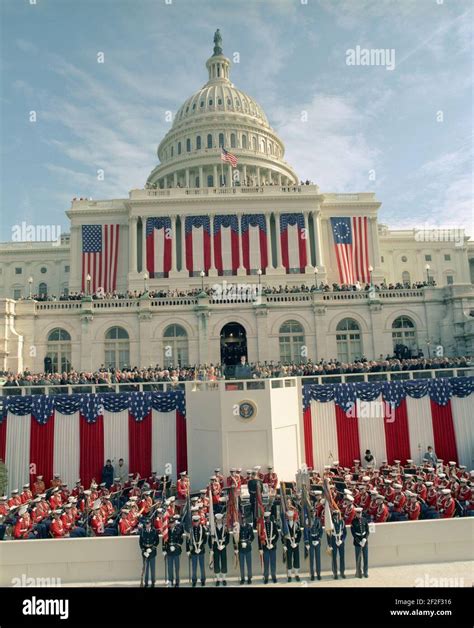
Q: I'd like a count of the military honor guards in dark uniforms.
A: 10